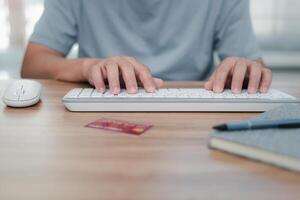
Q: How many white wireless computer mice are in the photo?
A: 1